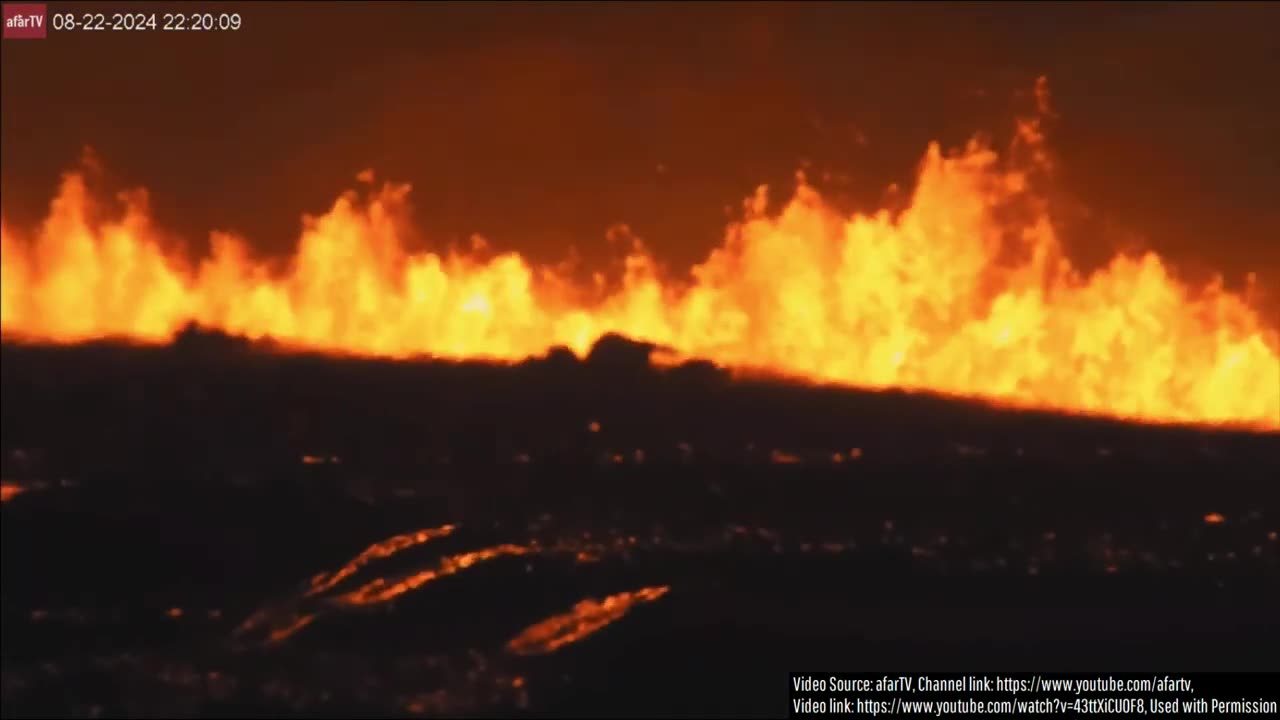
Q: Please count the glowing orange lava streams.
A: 3